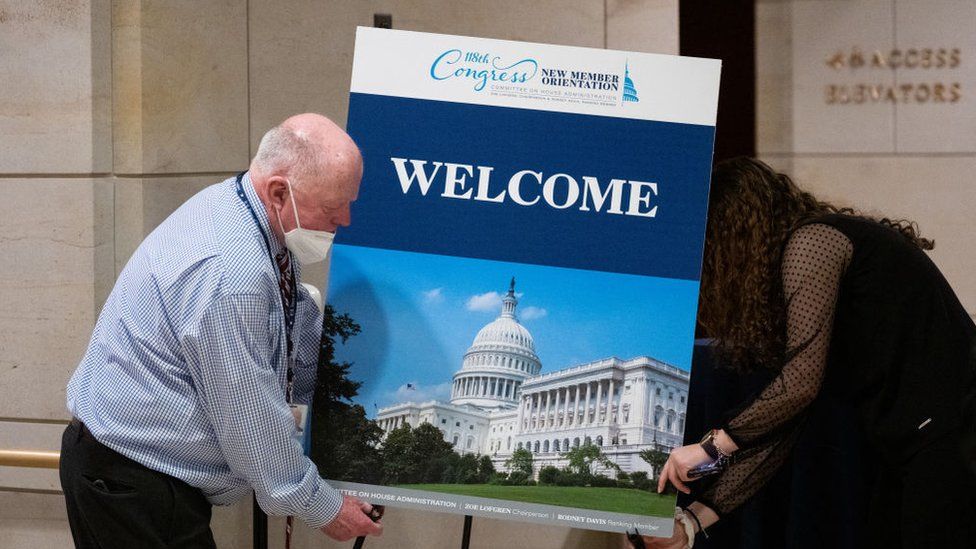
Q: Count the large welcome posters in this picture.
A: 1